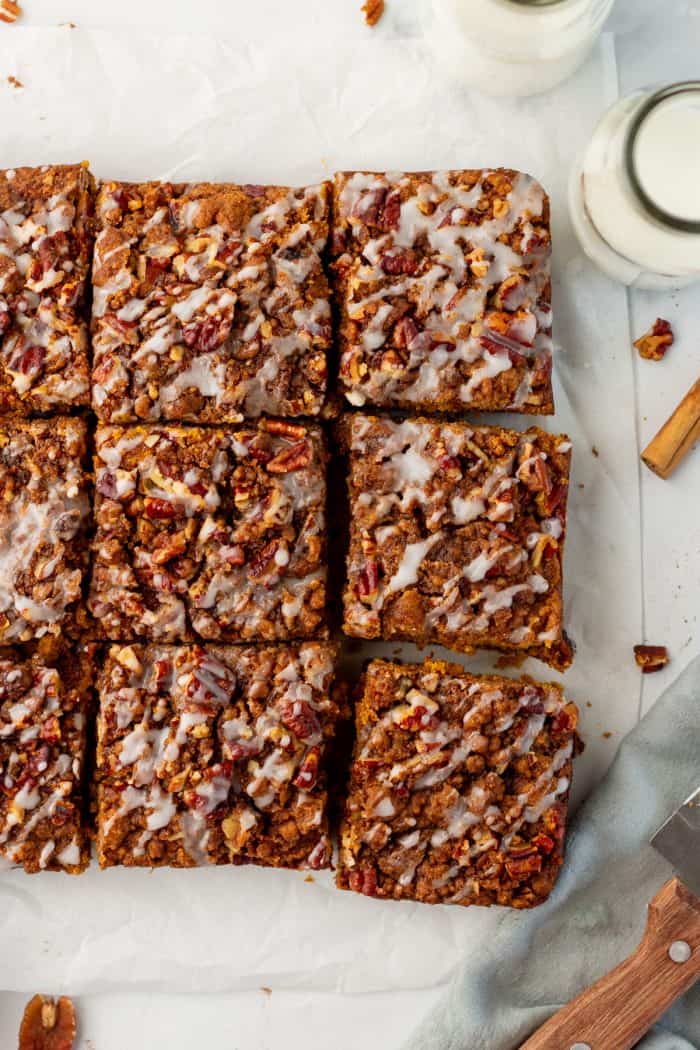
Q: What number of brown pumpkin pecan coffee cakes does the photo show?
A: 9